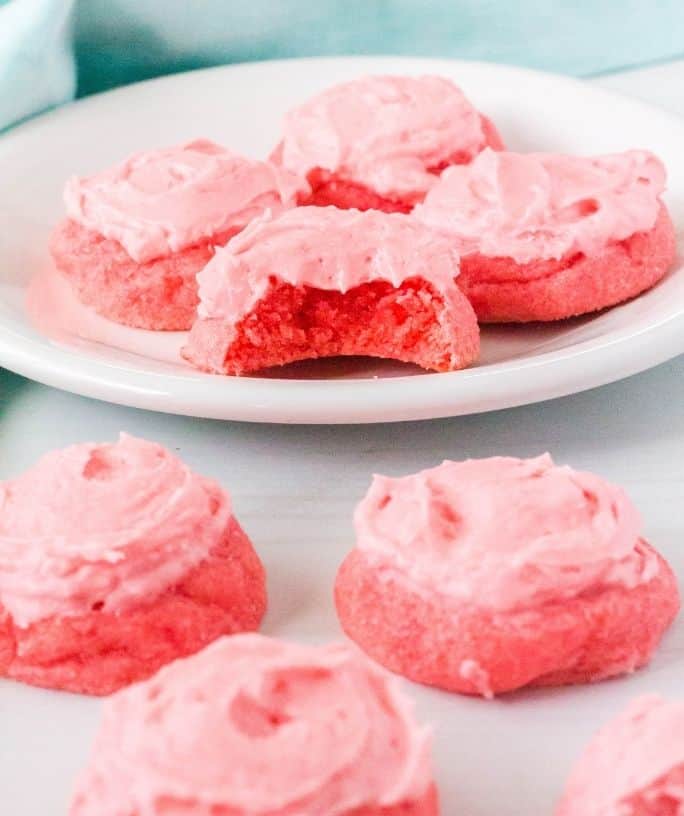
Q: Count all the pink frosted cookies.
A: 8